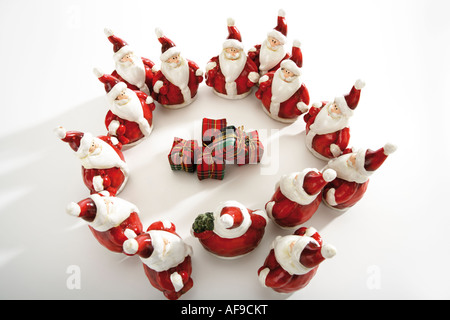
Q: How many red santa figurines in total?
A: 14